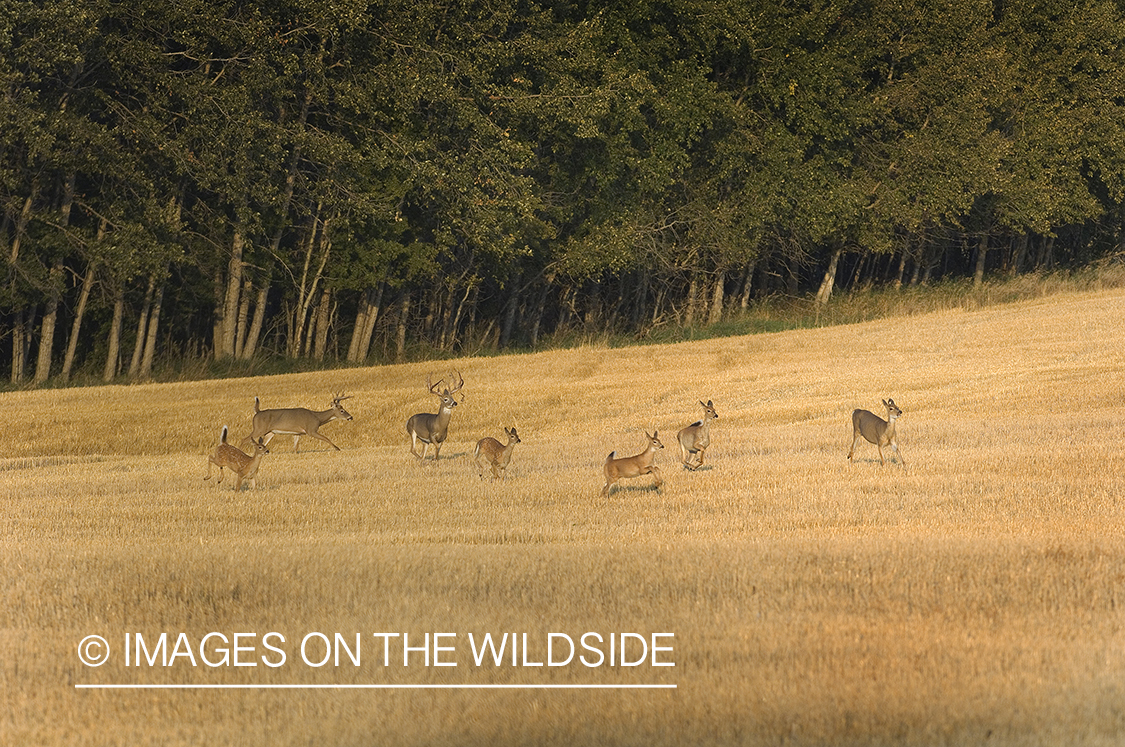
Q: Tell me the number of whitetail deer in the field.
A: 7